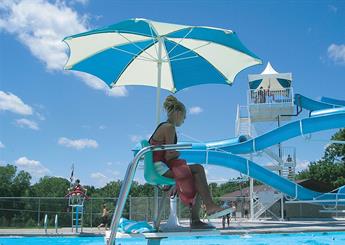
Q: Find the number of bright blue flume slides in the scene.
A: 2